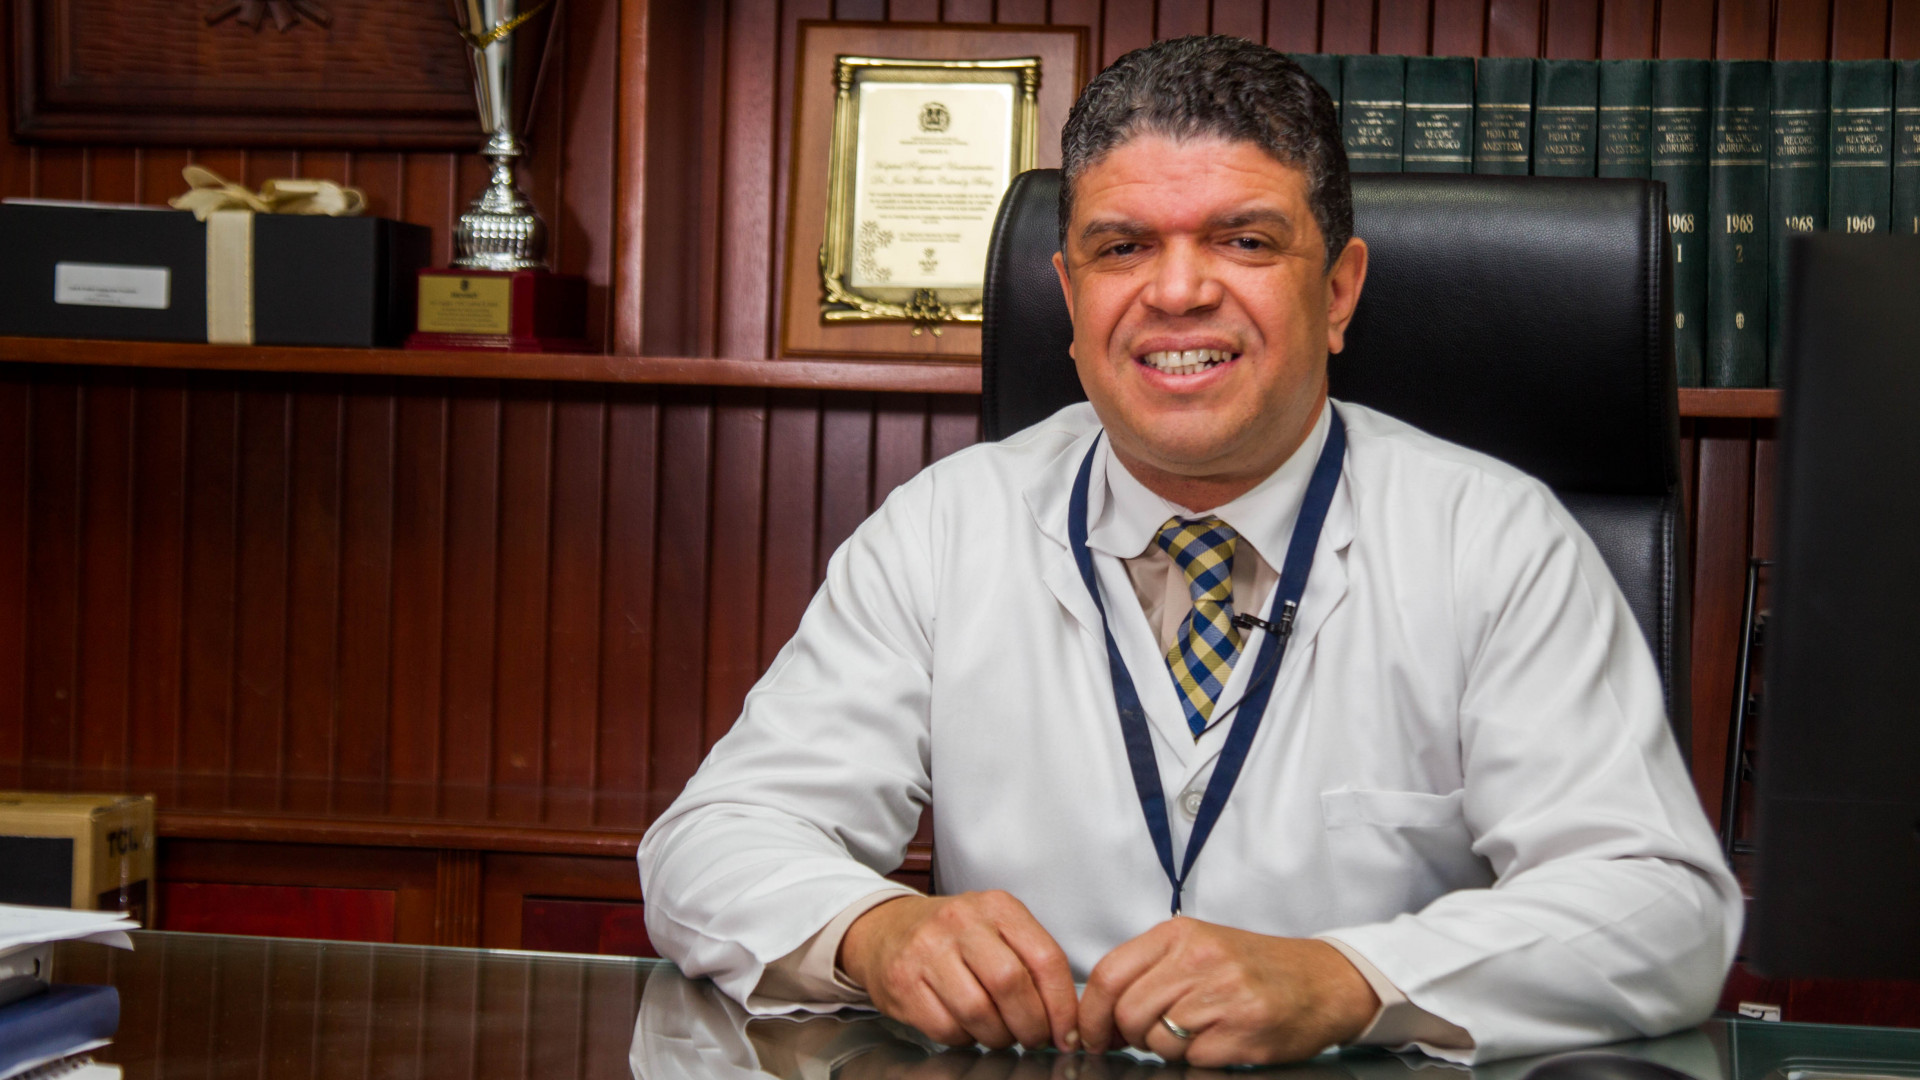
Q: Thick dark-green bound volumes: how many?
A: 11